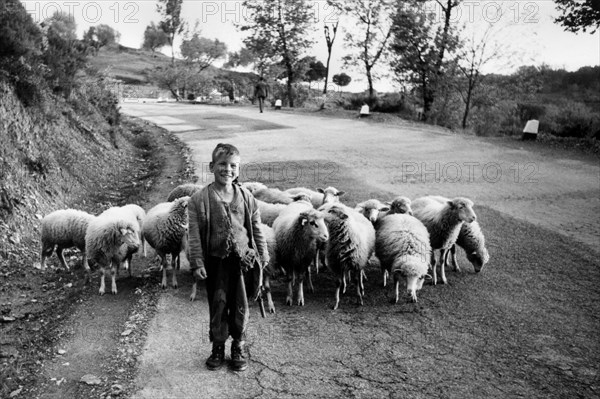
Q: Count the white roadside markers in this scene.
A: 3